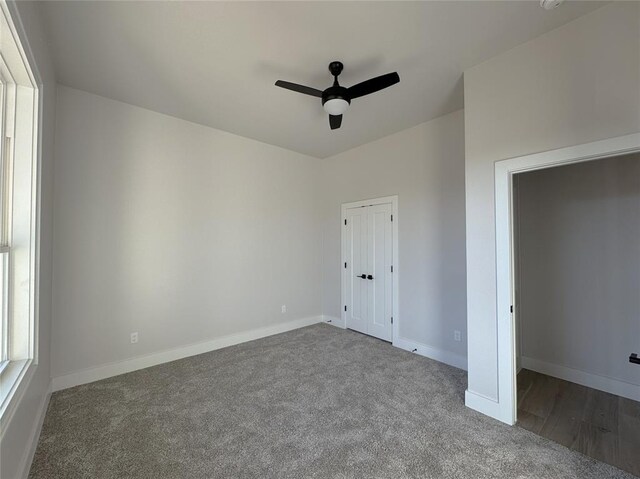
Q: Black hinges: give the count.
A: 6